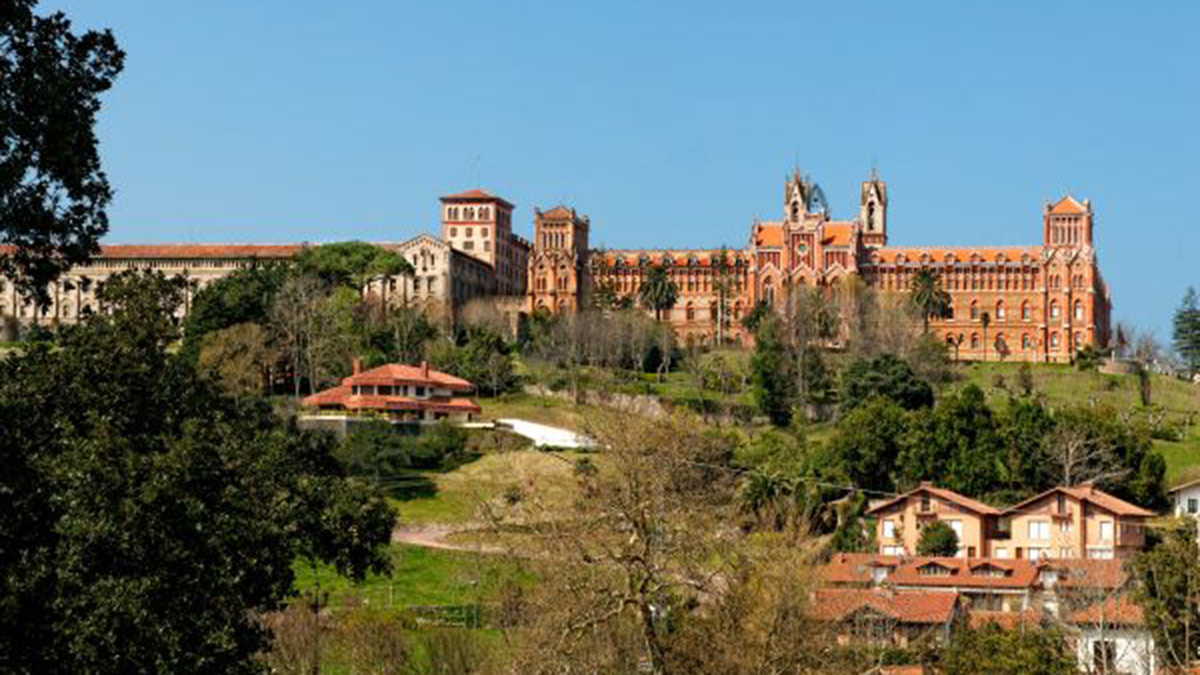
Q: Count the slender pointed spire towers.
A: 2